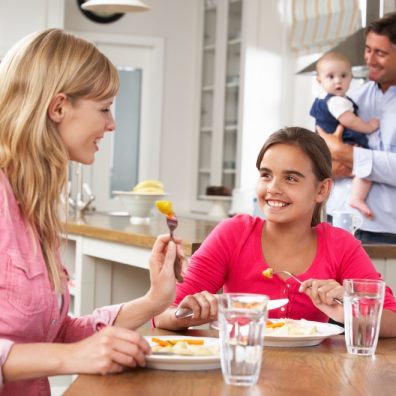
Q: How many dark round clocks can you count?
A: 1